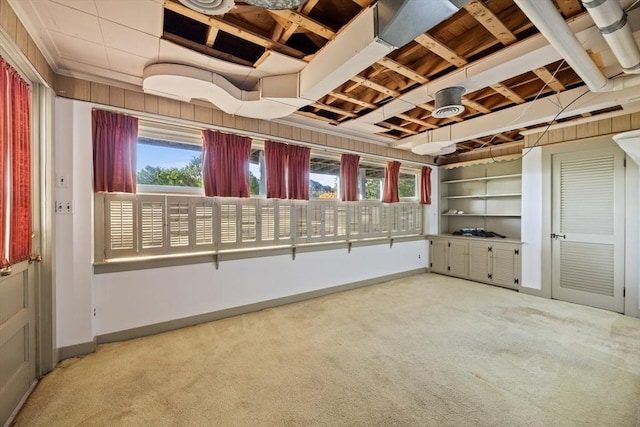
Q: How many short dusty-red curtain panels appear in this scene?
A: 7